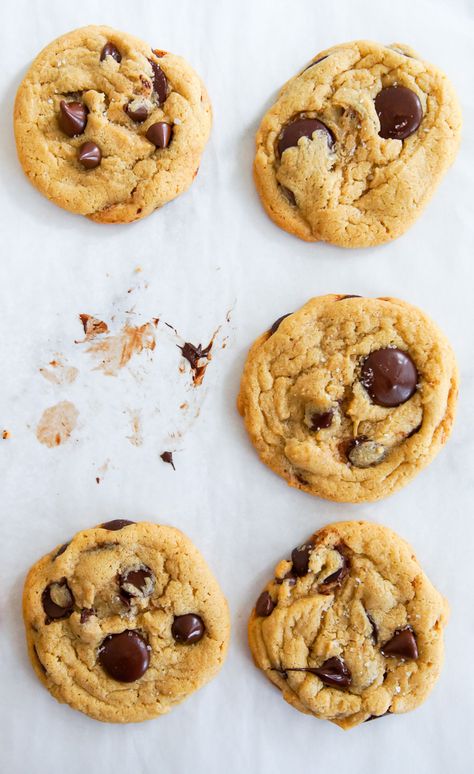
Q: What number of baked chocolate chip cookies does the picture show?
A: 5